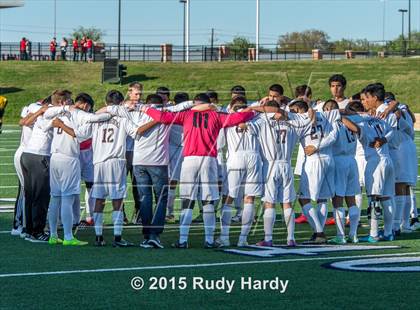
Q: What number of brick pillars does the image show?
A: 6